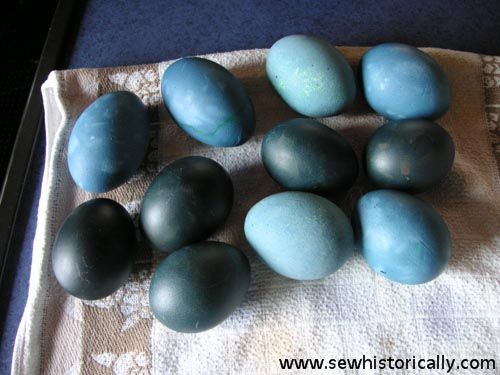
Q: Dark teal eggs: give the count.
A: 5